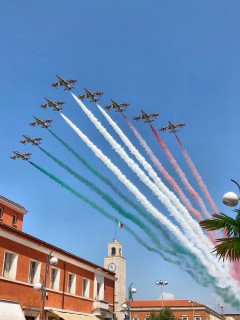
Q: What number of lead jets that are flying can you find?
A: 1